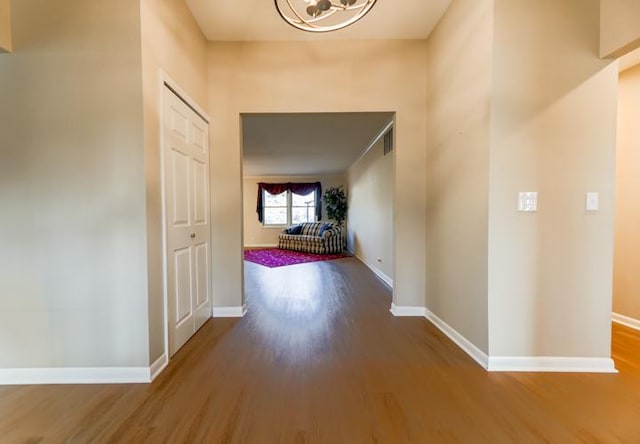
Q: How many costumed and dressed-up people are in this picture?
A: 0